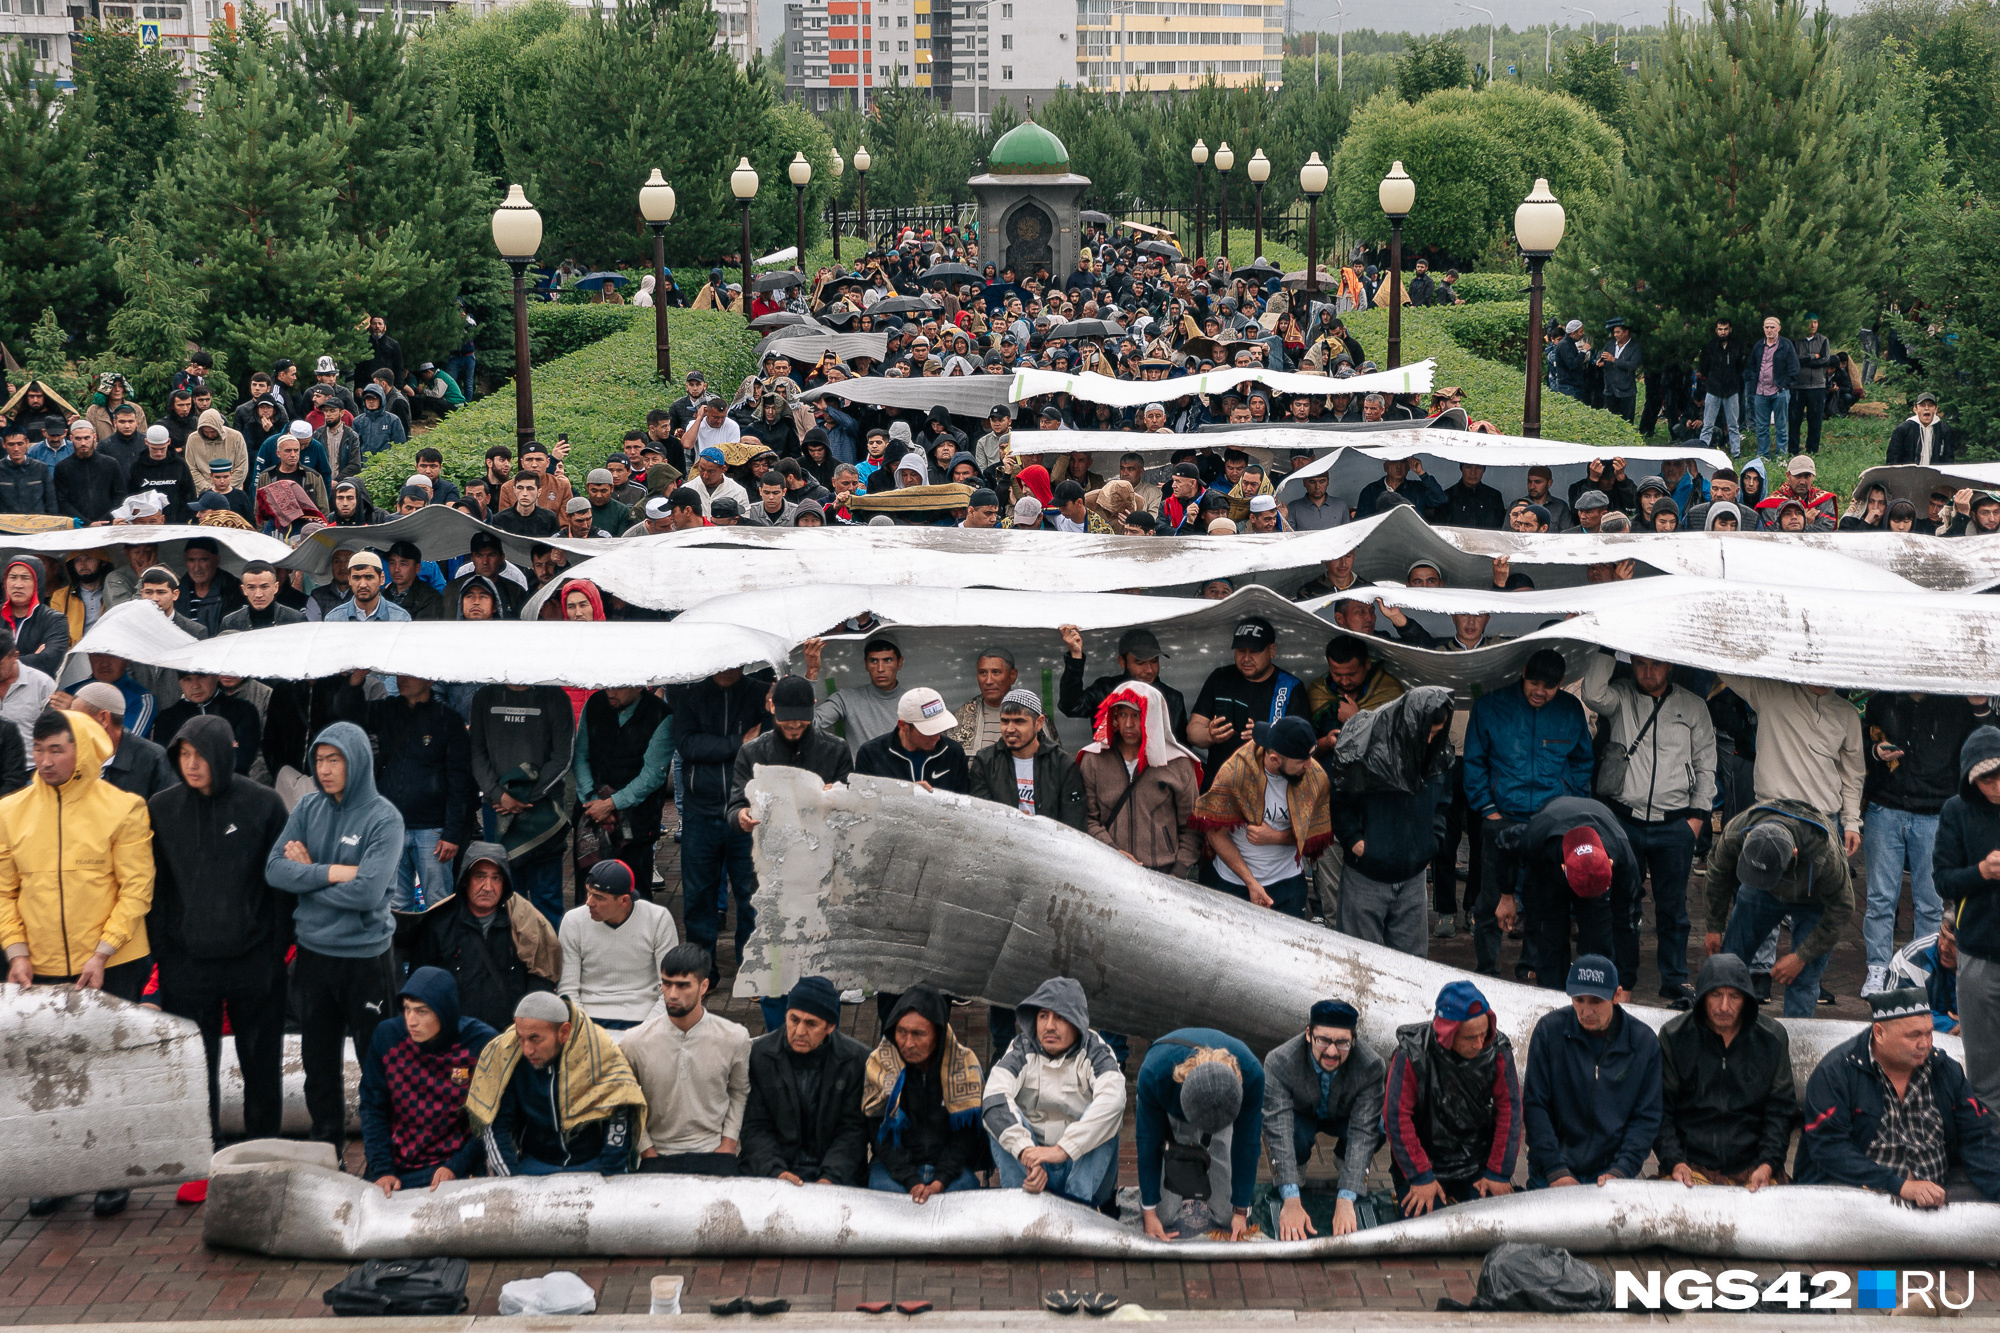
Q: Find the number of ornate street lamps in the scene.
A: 12